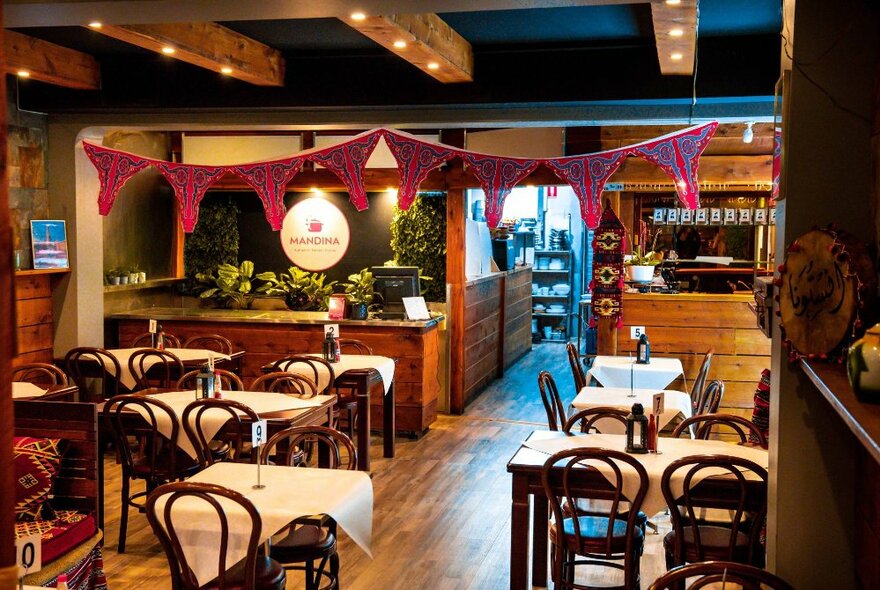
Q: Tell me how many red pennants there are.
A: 8